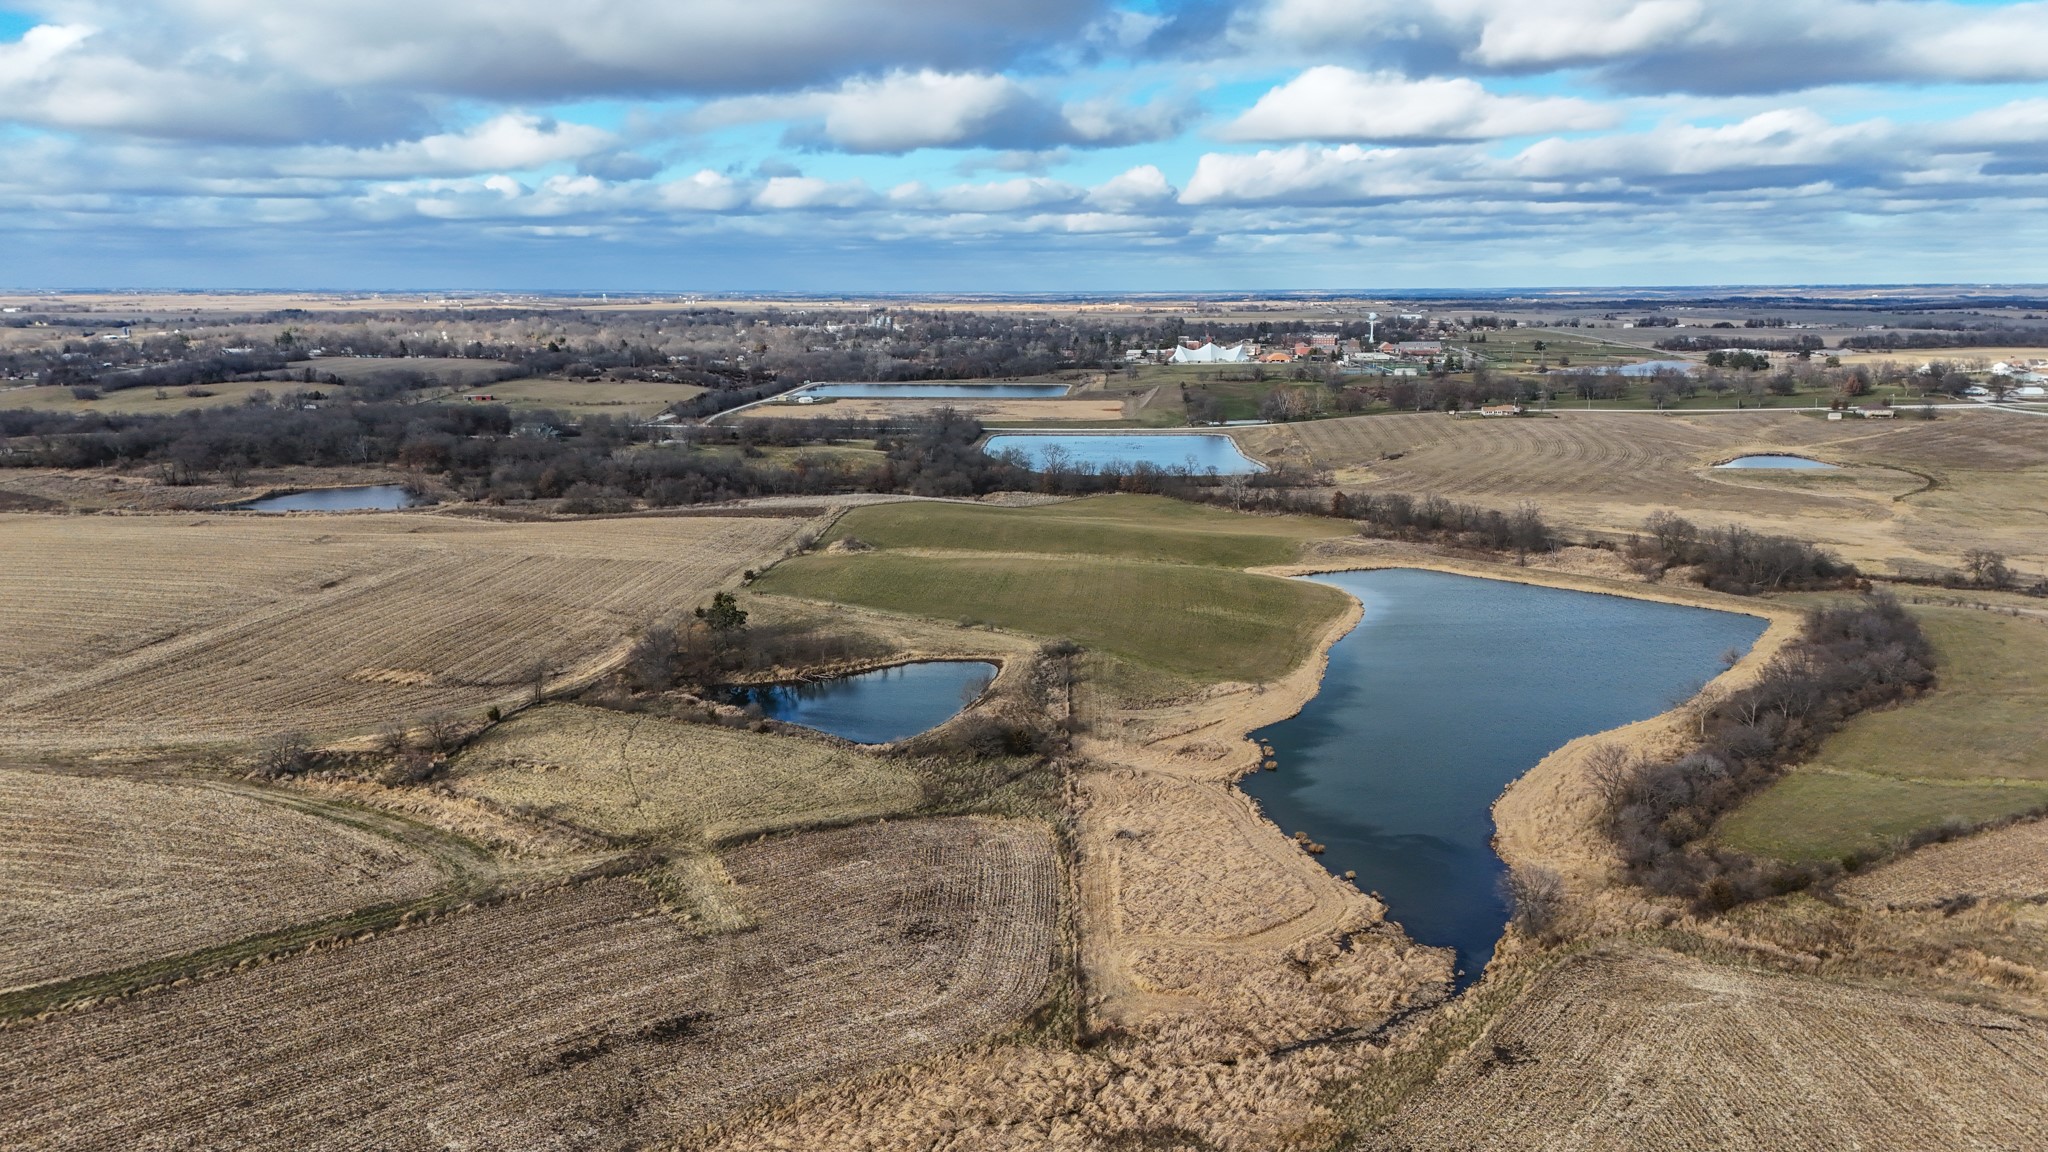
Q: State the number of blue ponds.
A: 7